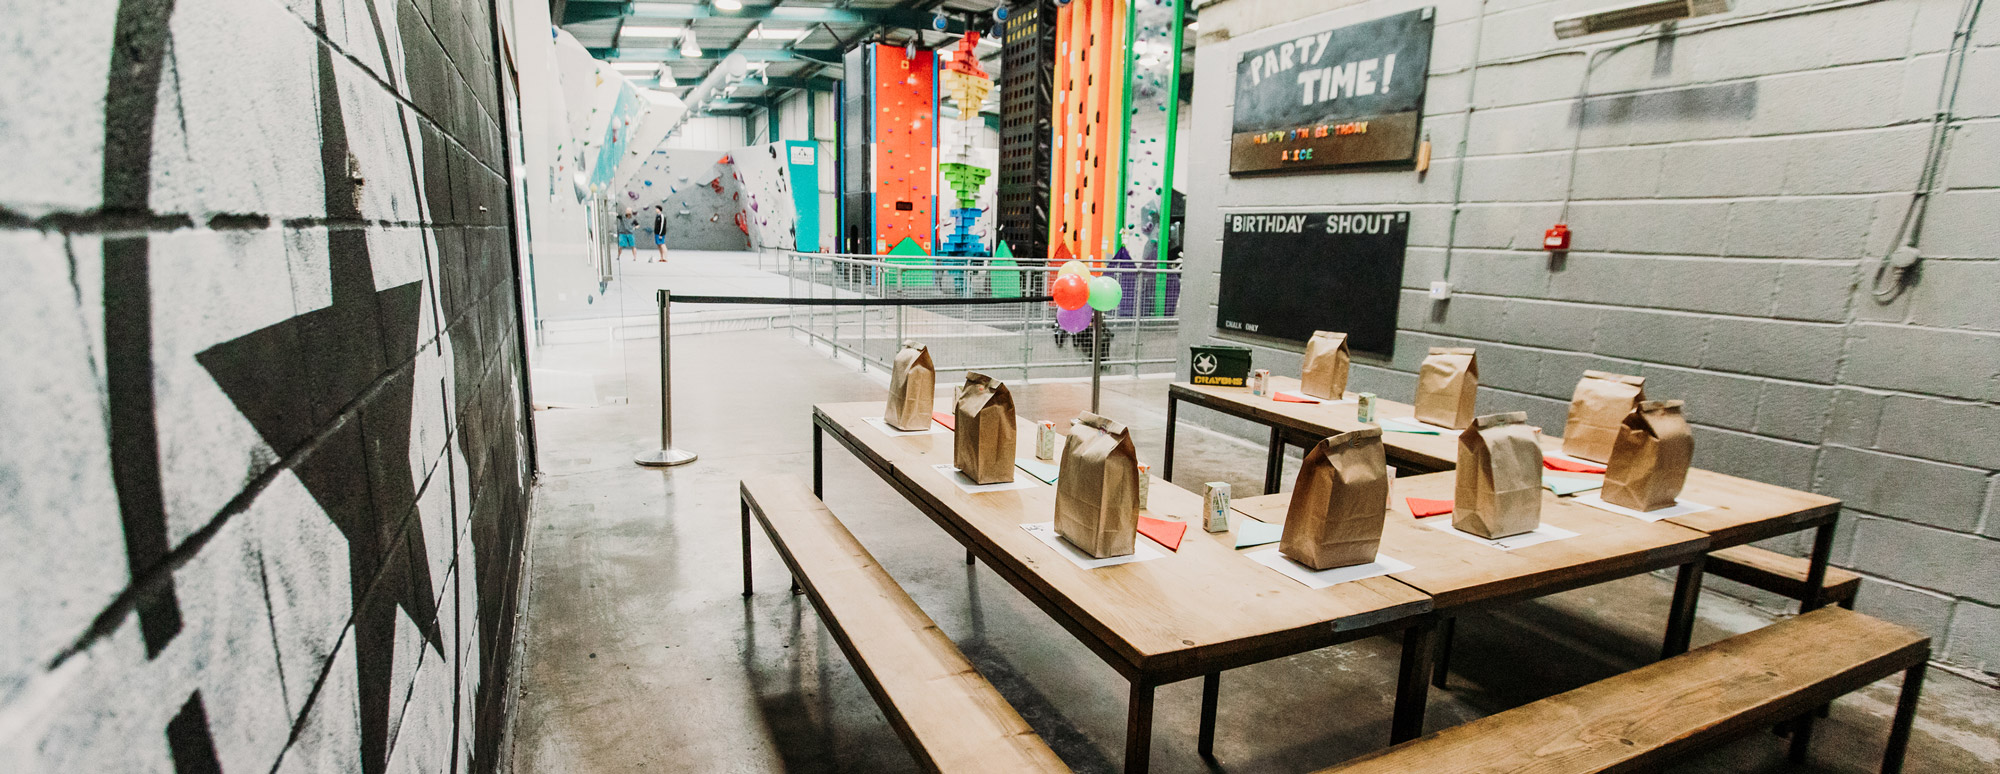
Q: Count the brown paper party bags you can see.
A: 9